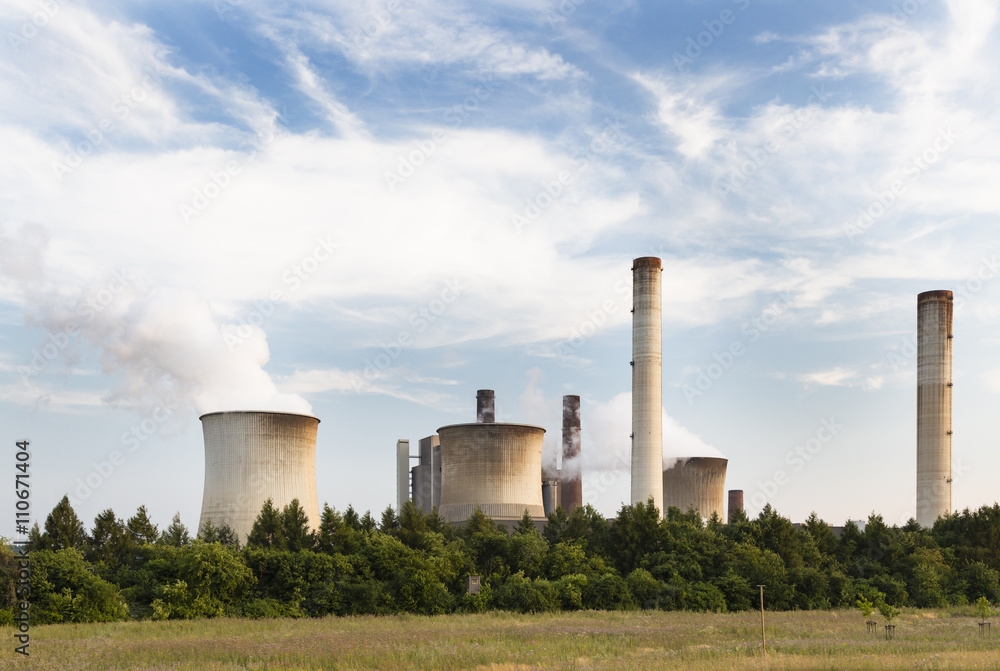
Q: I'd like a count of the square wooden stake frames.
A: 3